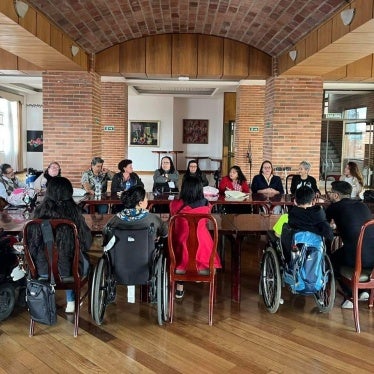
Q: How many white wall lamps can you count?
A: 4